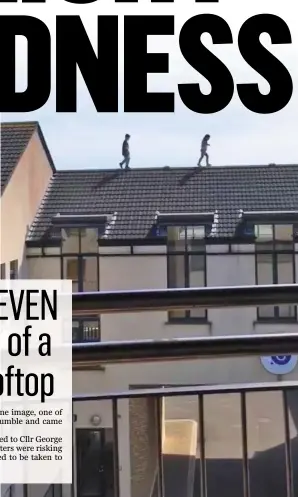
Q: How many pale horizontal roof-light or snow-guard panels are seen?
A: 3